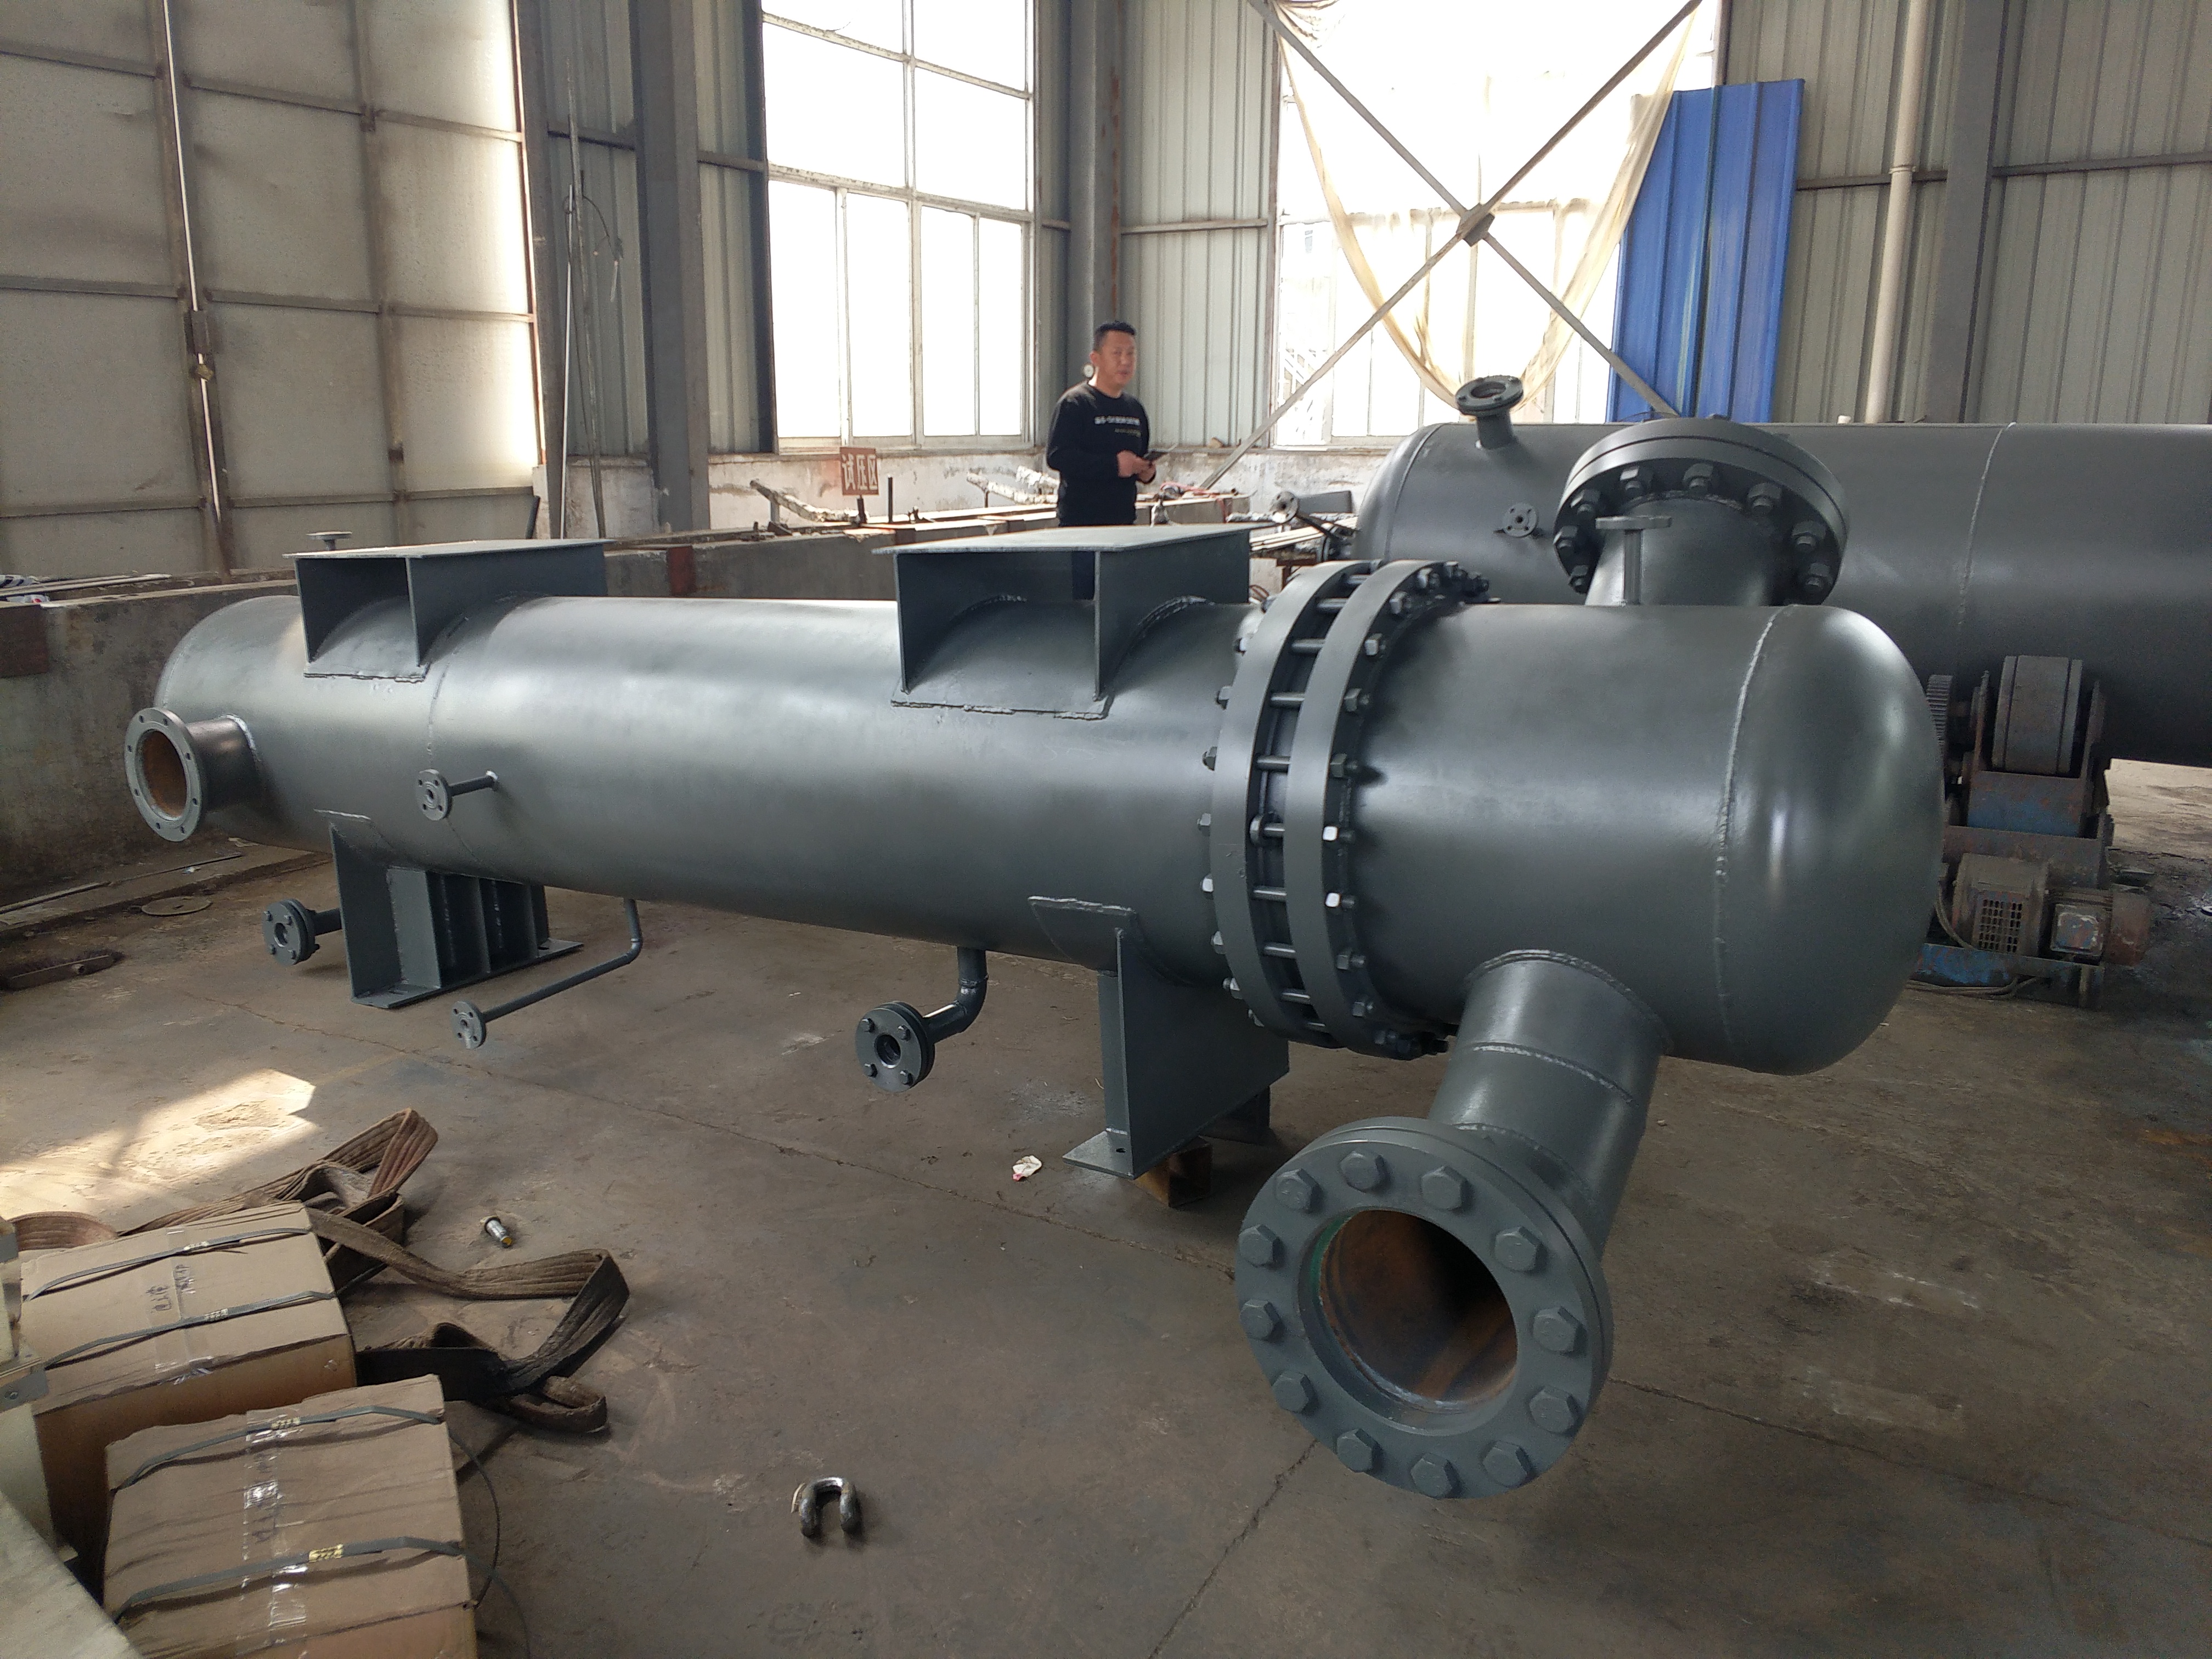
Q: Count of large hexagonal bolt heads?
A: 12